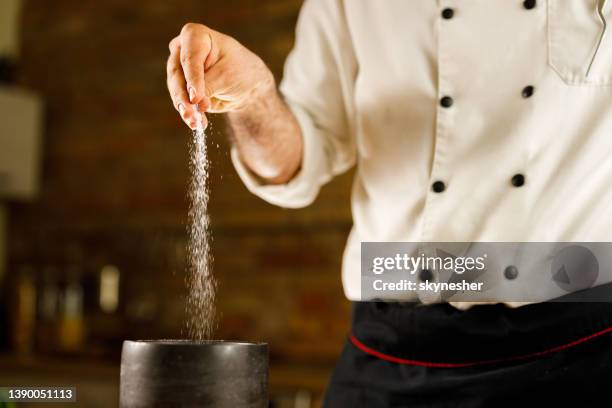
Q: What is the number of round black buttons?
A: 8